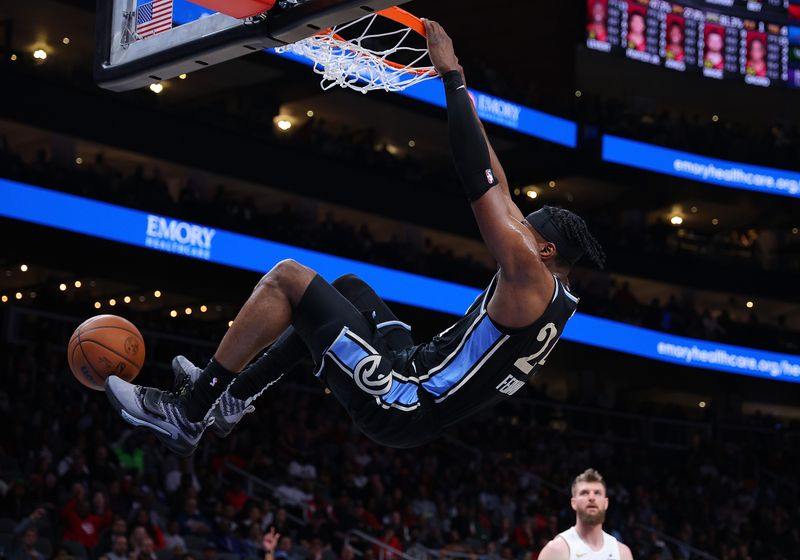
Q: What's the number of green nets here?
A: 0